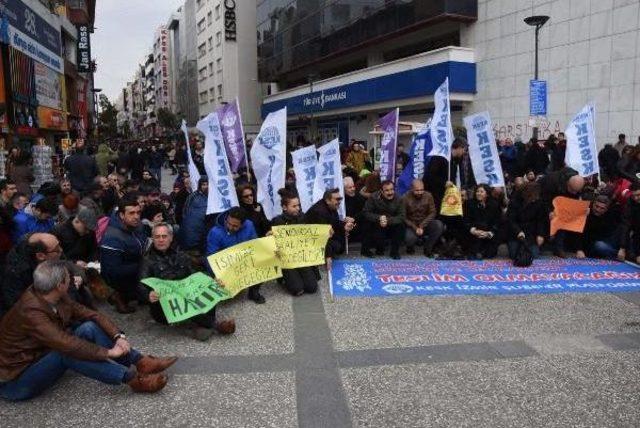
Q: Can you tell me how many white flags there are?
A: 8